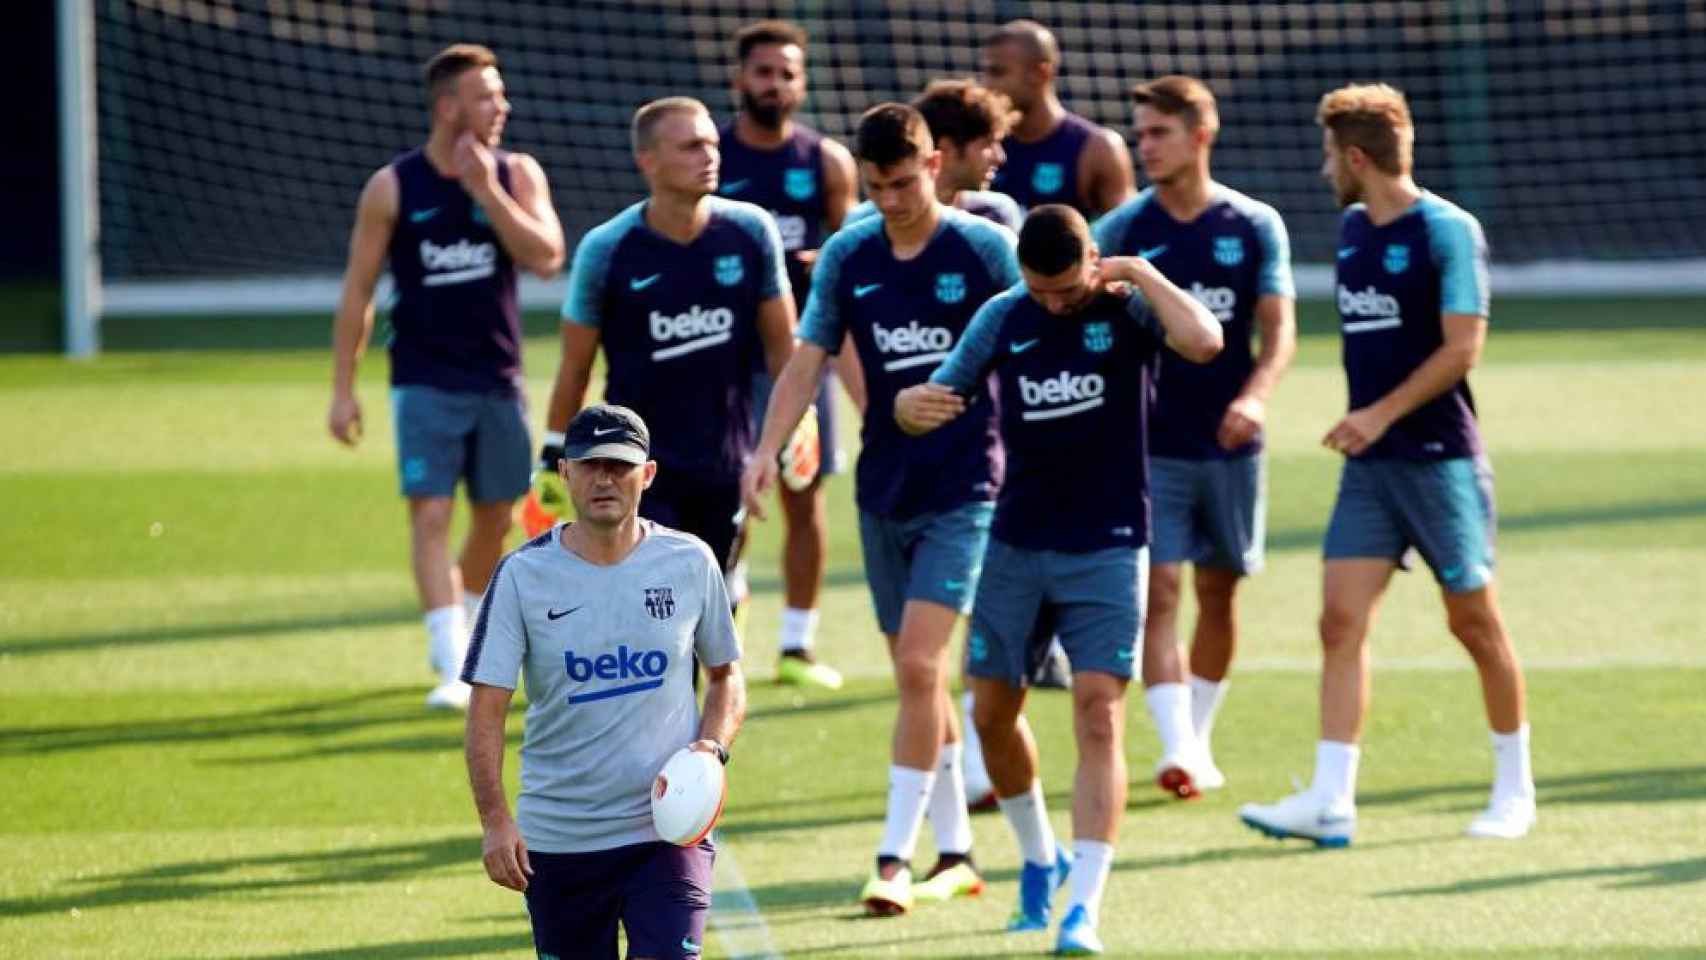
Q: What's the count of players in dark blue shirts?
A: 9